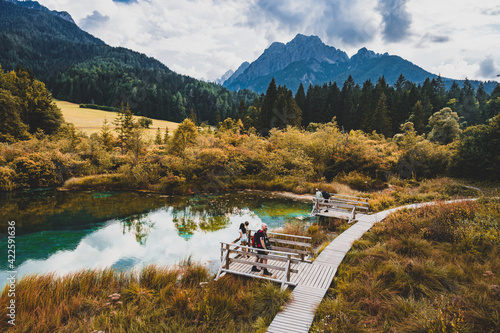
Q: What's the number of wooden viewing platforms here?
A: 2